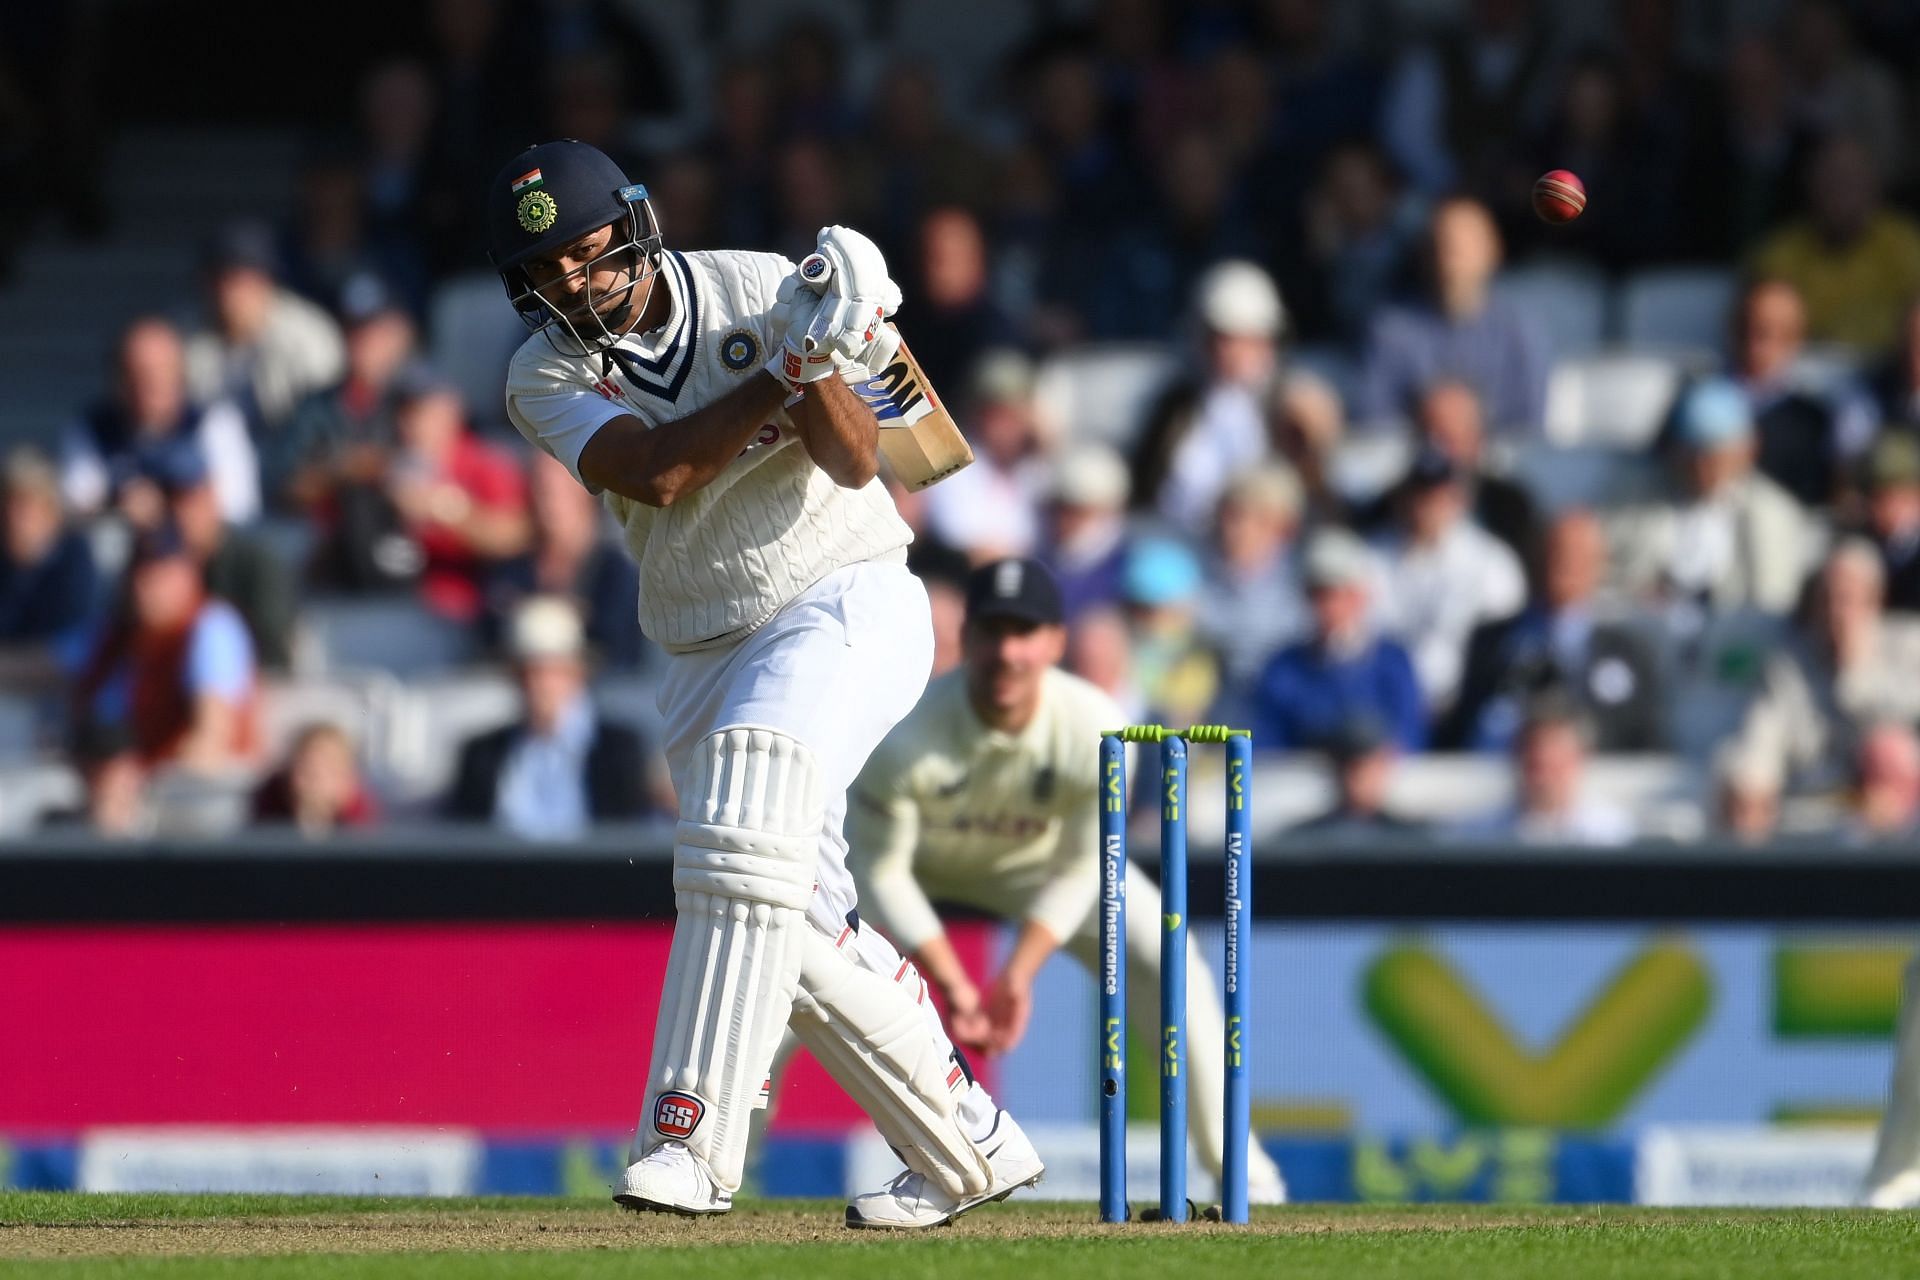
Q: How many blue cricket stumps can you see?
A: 3